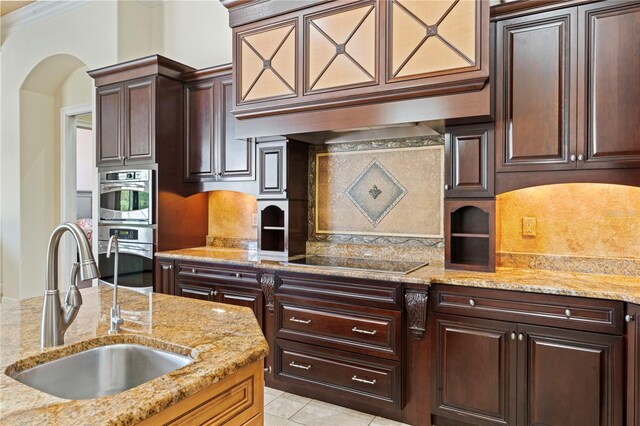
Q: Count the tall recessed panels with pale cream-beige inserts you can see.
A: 3